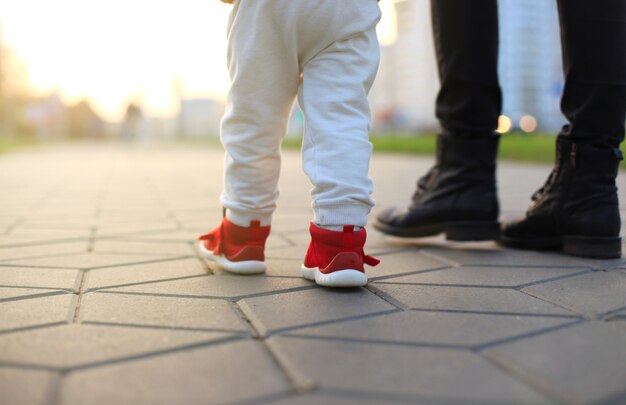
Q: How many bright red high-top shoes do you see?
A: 2